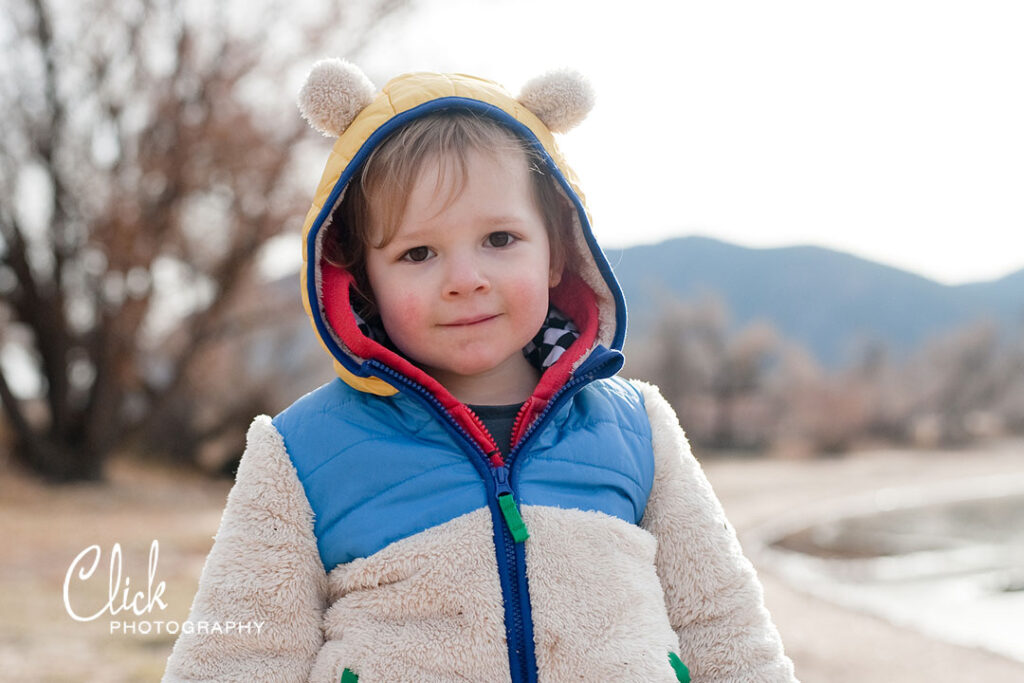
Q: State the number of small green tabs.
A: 3